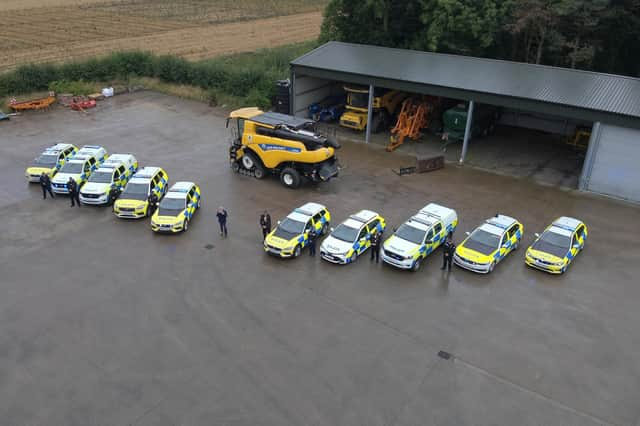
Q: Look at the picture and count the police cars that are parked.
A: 10